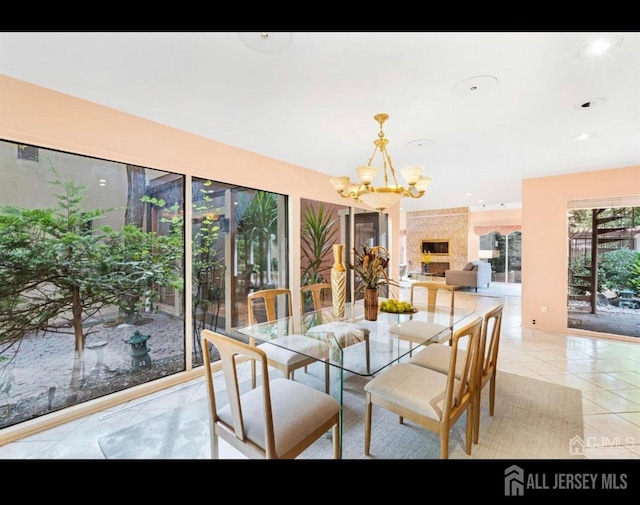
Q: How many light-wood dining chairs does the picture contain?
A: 6